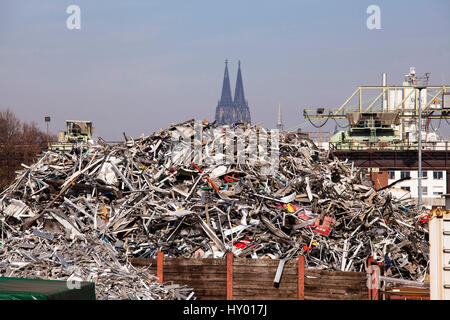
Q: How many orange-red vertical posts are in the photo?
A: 4